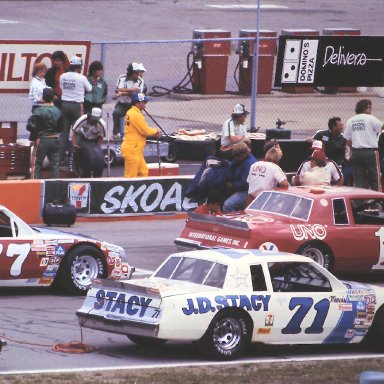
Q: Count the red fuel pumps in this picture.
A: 4